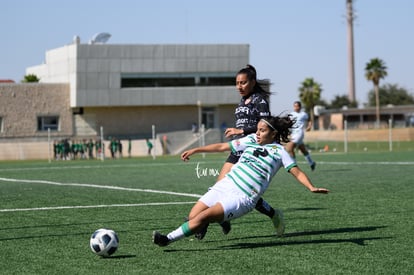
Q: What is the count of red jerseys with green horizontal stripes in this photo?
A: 0